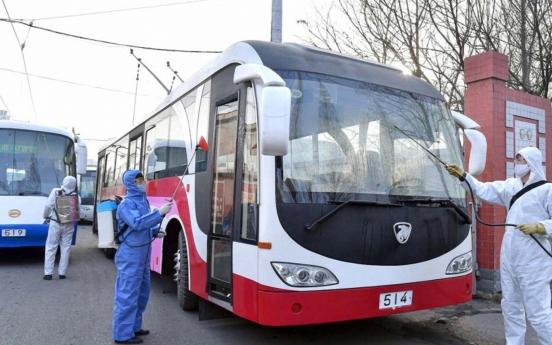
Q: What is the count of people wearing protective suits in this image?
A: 3